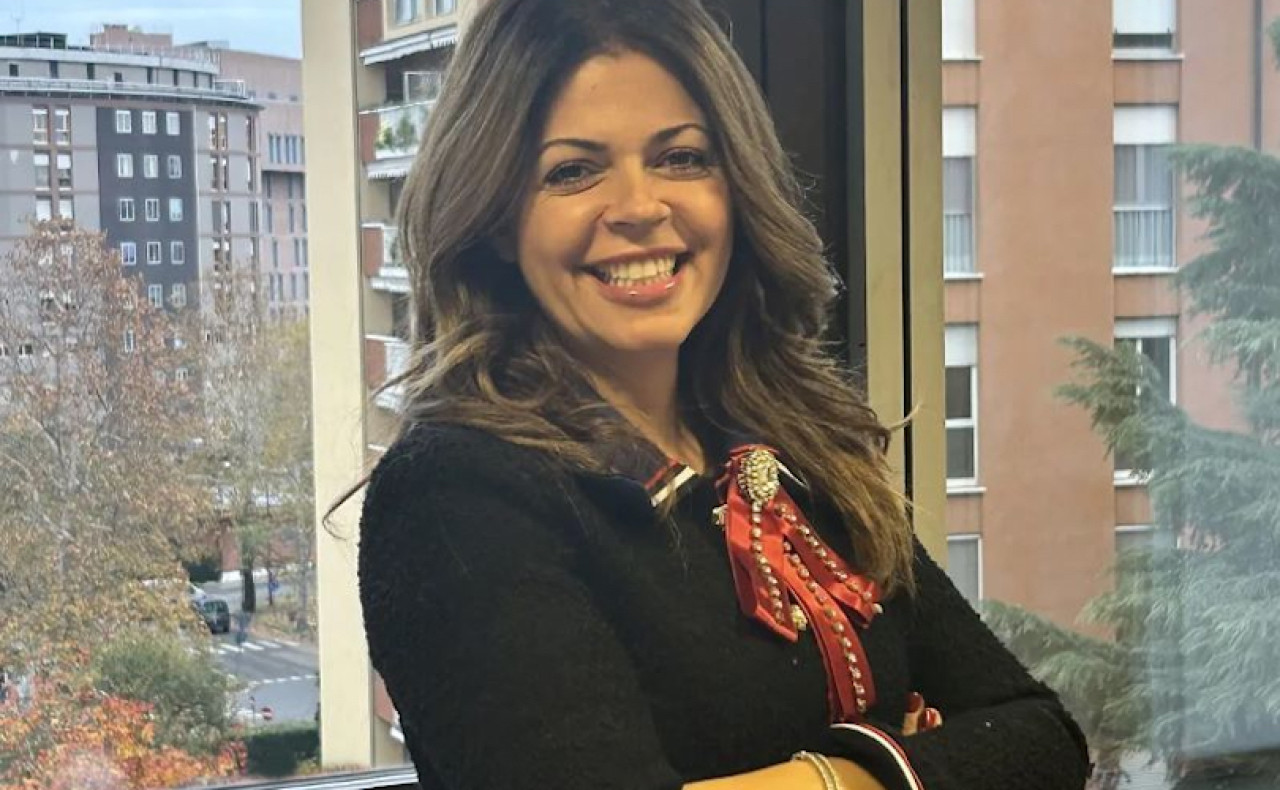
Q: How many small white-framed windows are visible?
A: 14